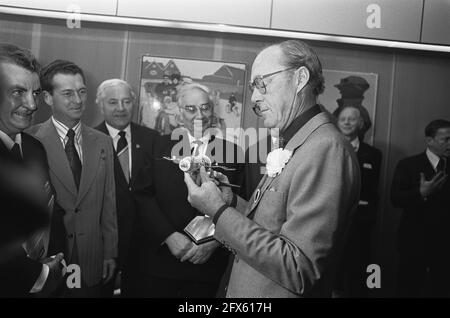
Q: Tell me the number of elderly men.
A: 4